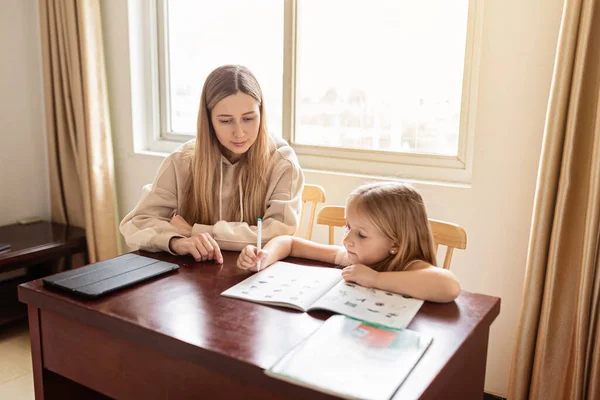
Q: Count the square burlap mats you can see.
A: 0